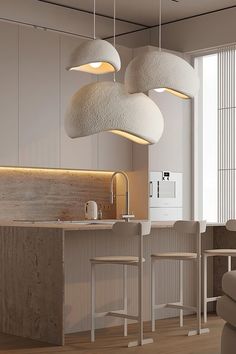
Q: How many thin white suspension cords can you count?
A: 3